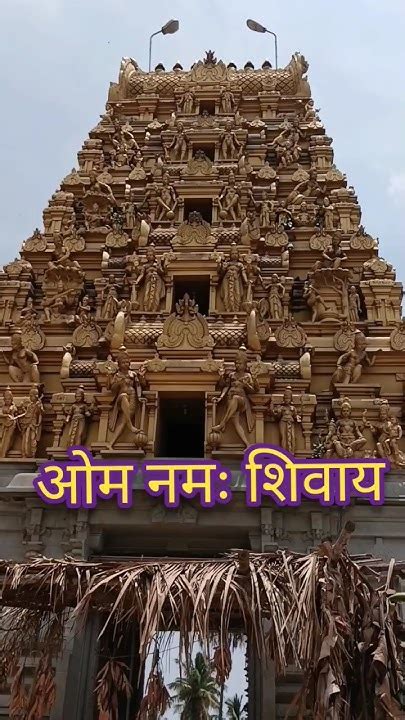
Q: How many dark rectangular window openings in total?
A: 5